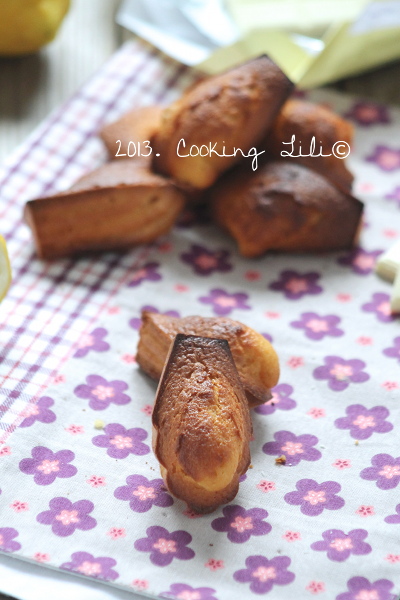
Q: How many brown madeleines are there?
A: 7